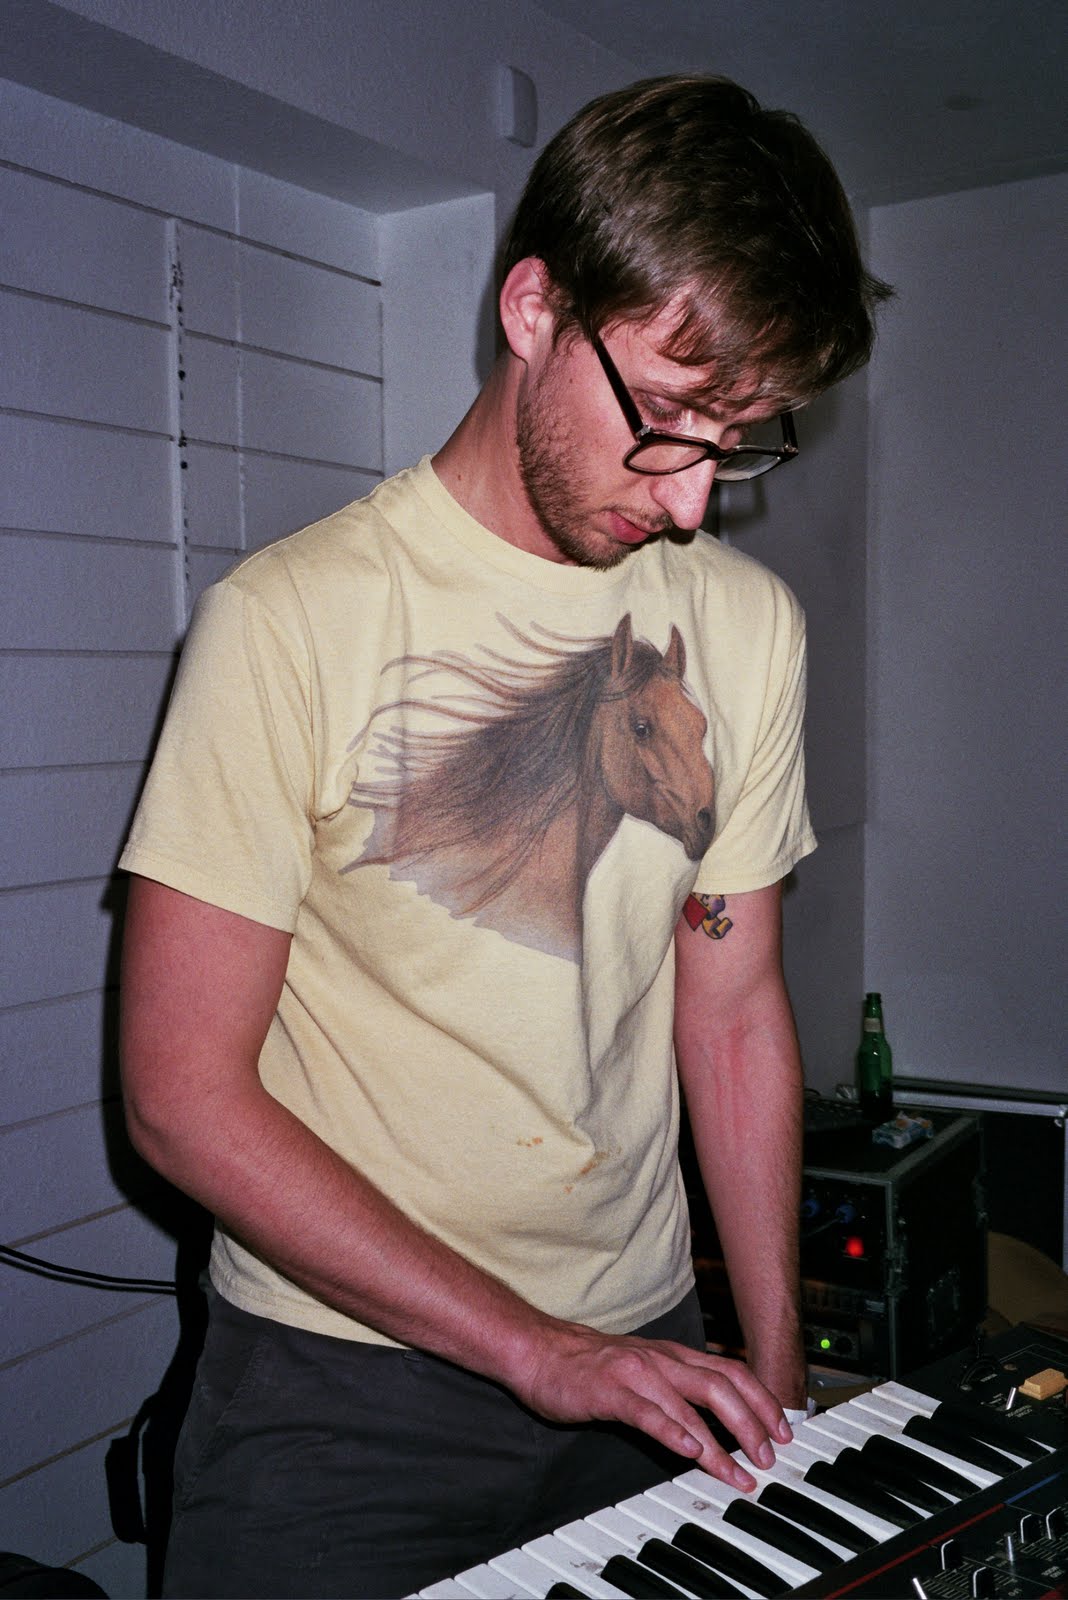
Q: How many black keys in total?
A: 11